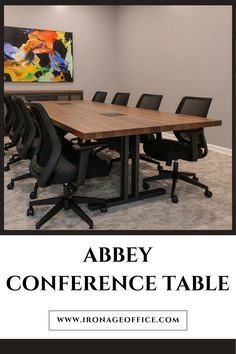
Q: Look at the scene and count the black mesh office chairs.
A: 8